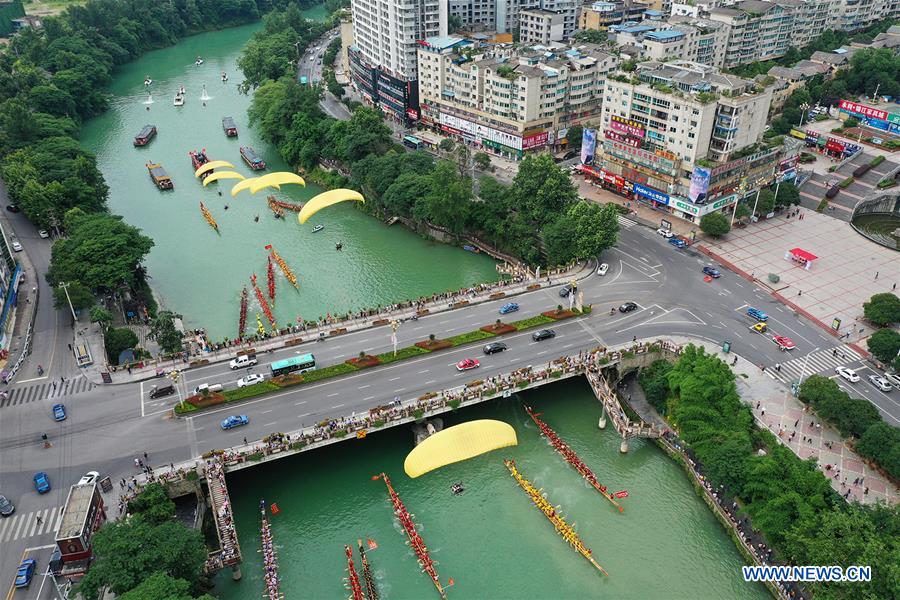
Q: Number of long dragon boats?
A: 14